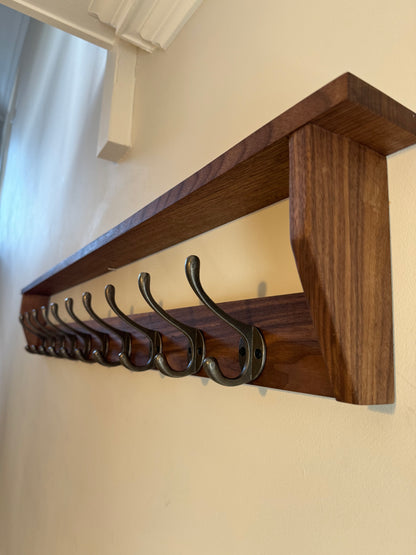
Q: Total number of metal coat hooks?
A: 10